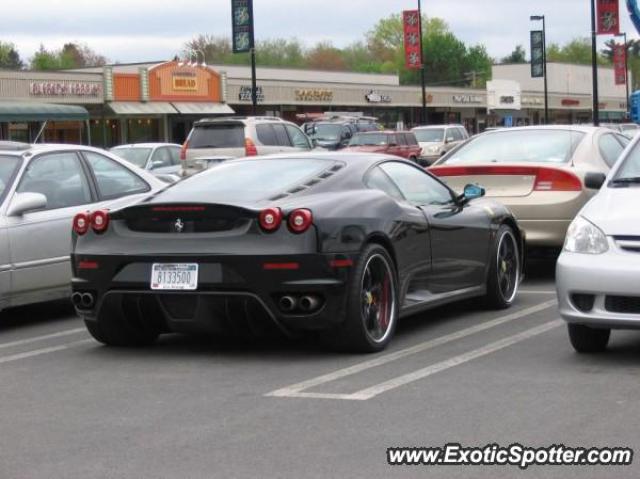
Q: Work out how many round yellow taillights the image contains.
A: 0